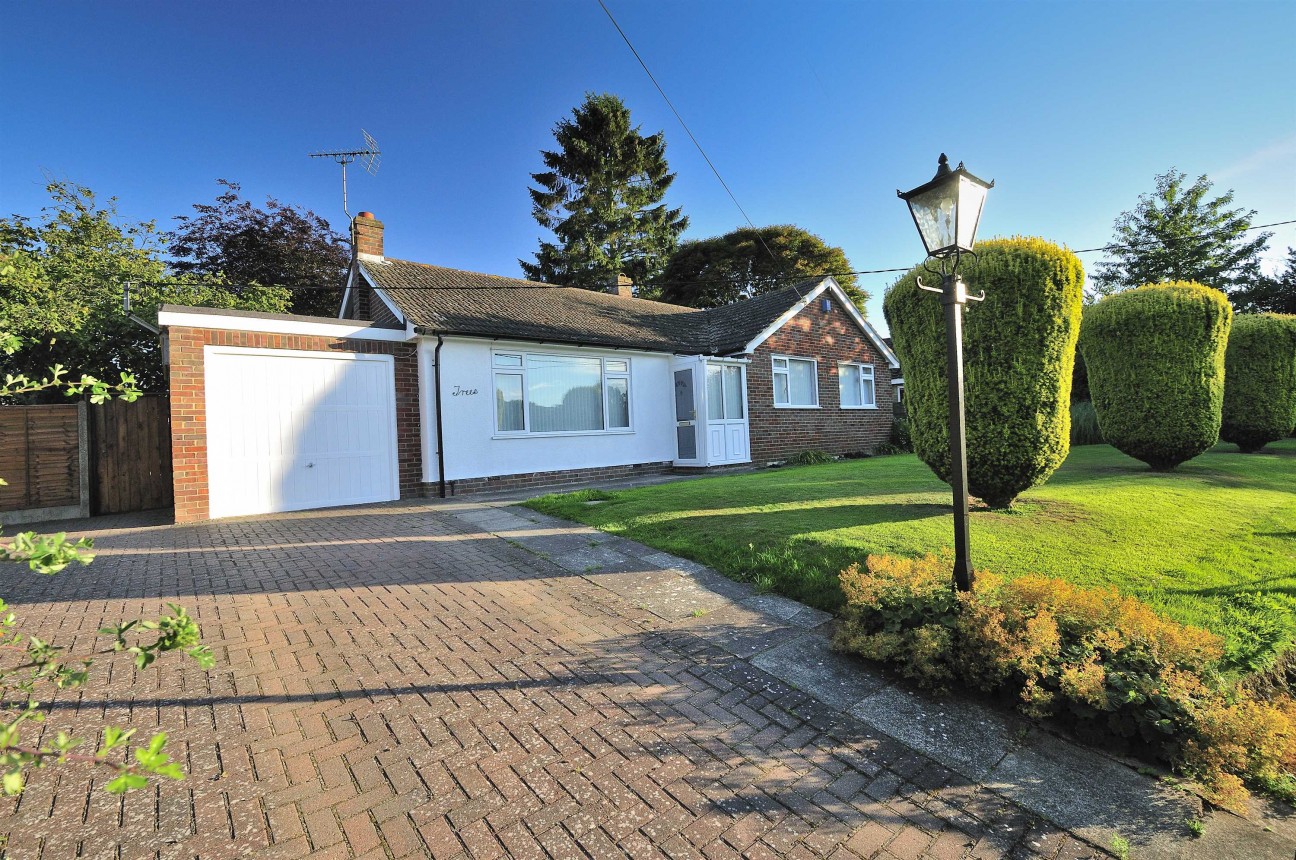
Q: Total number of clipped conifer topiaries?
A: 3